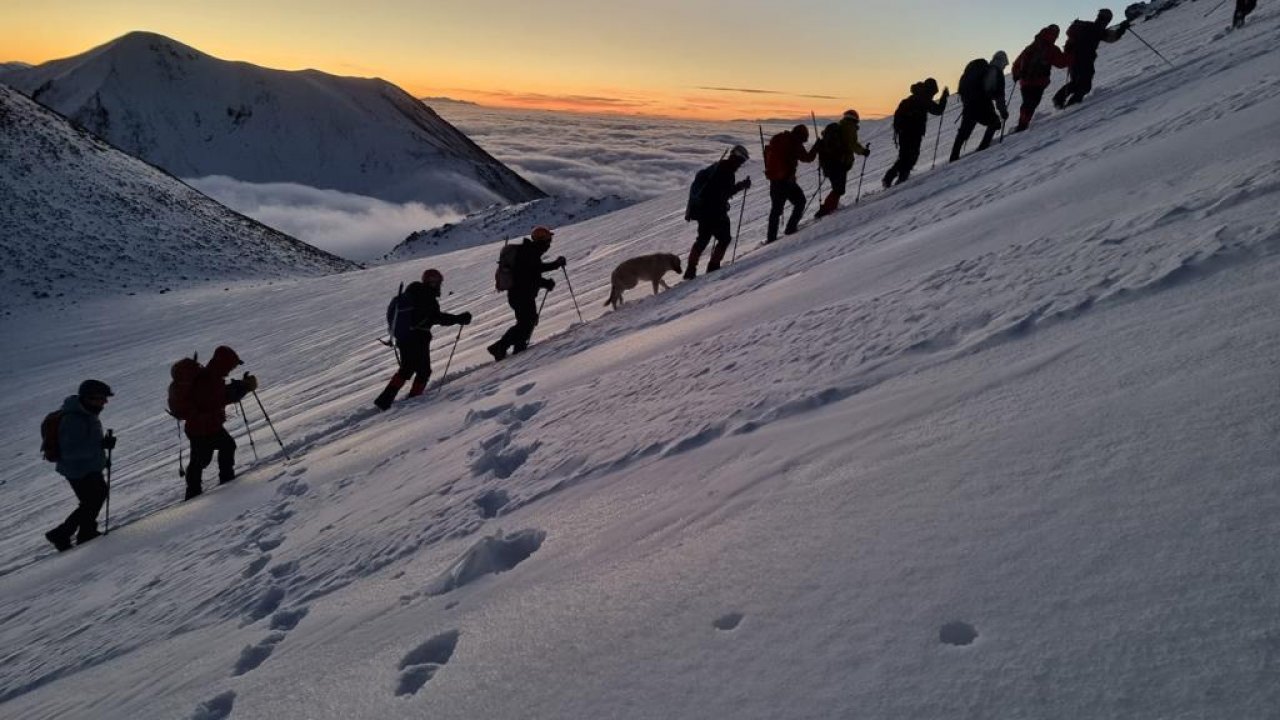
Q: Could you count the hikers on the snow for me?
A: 12